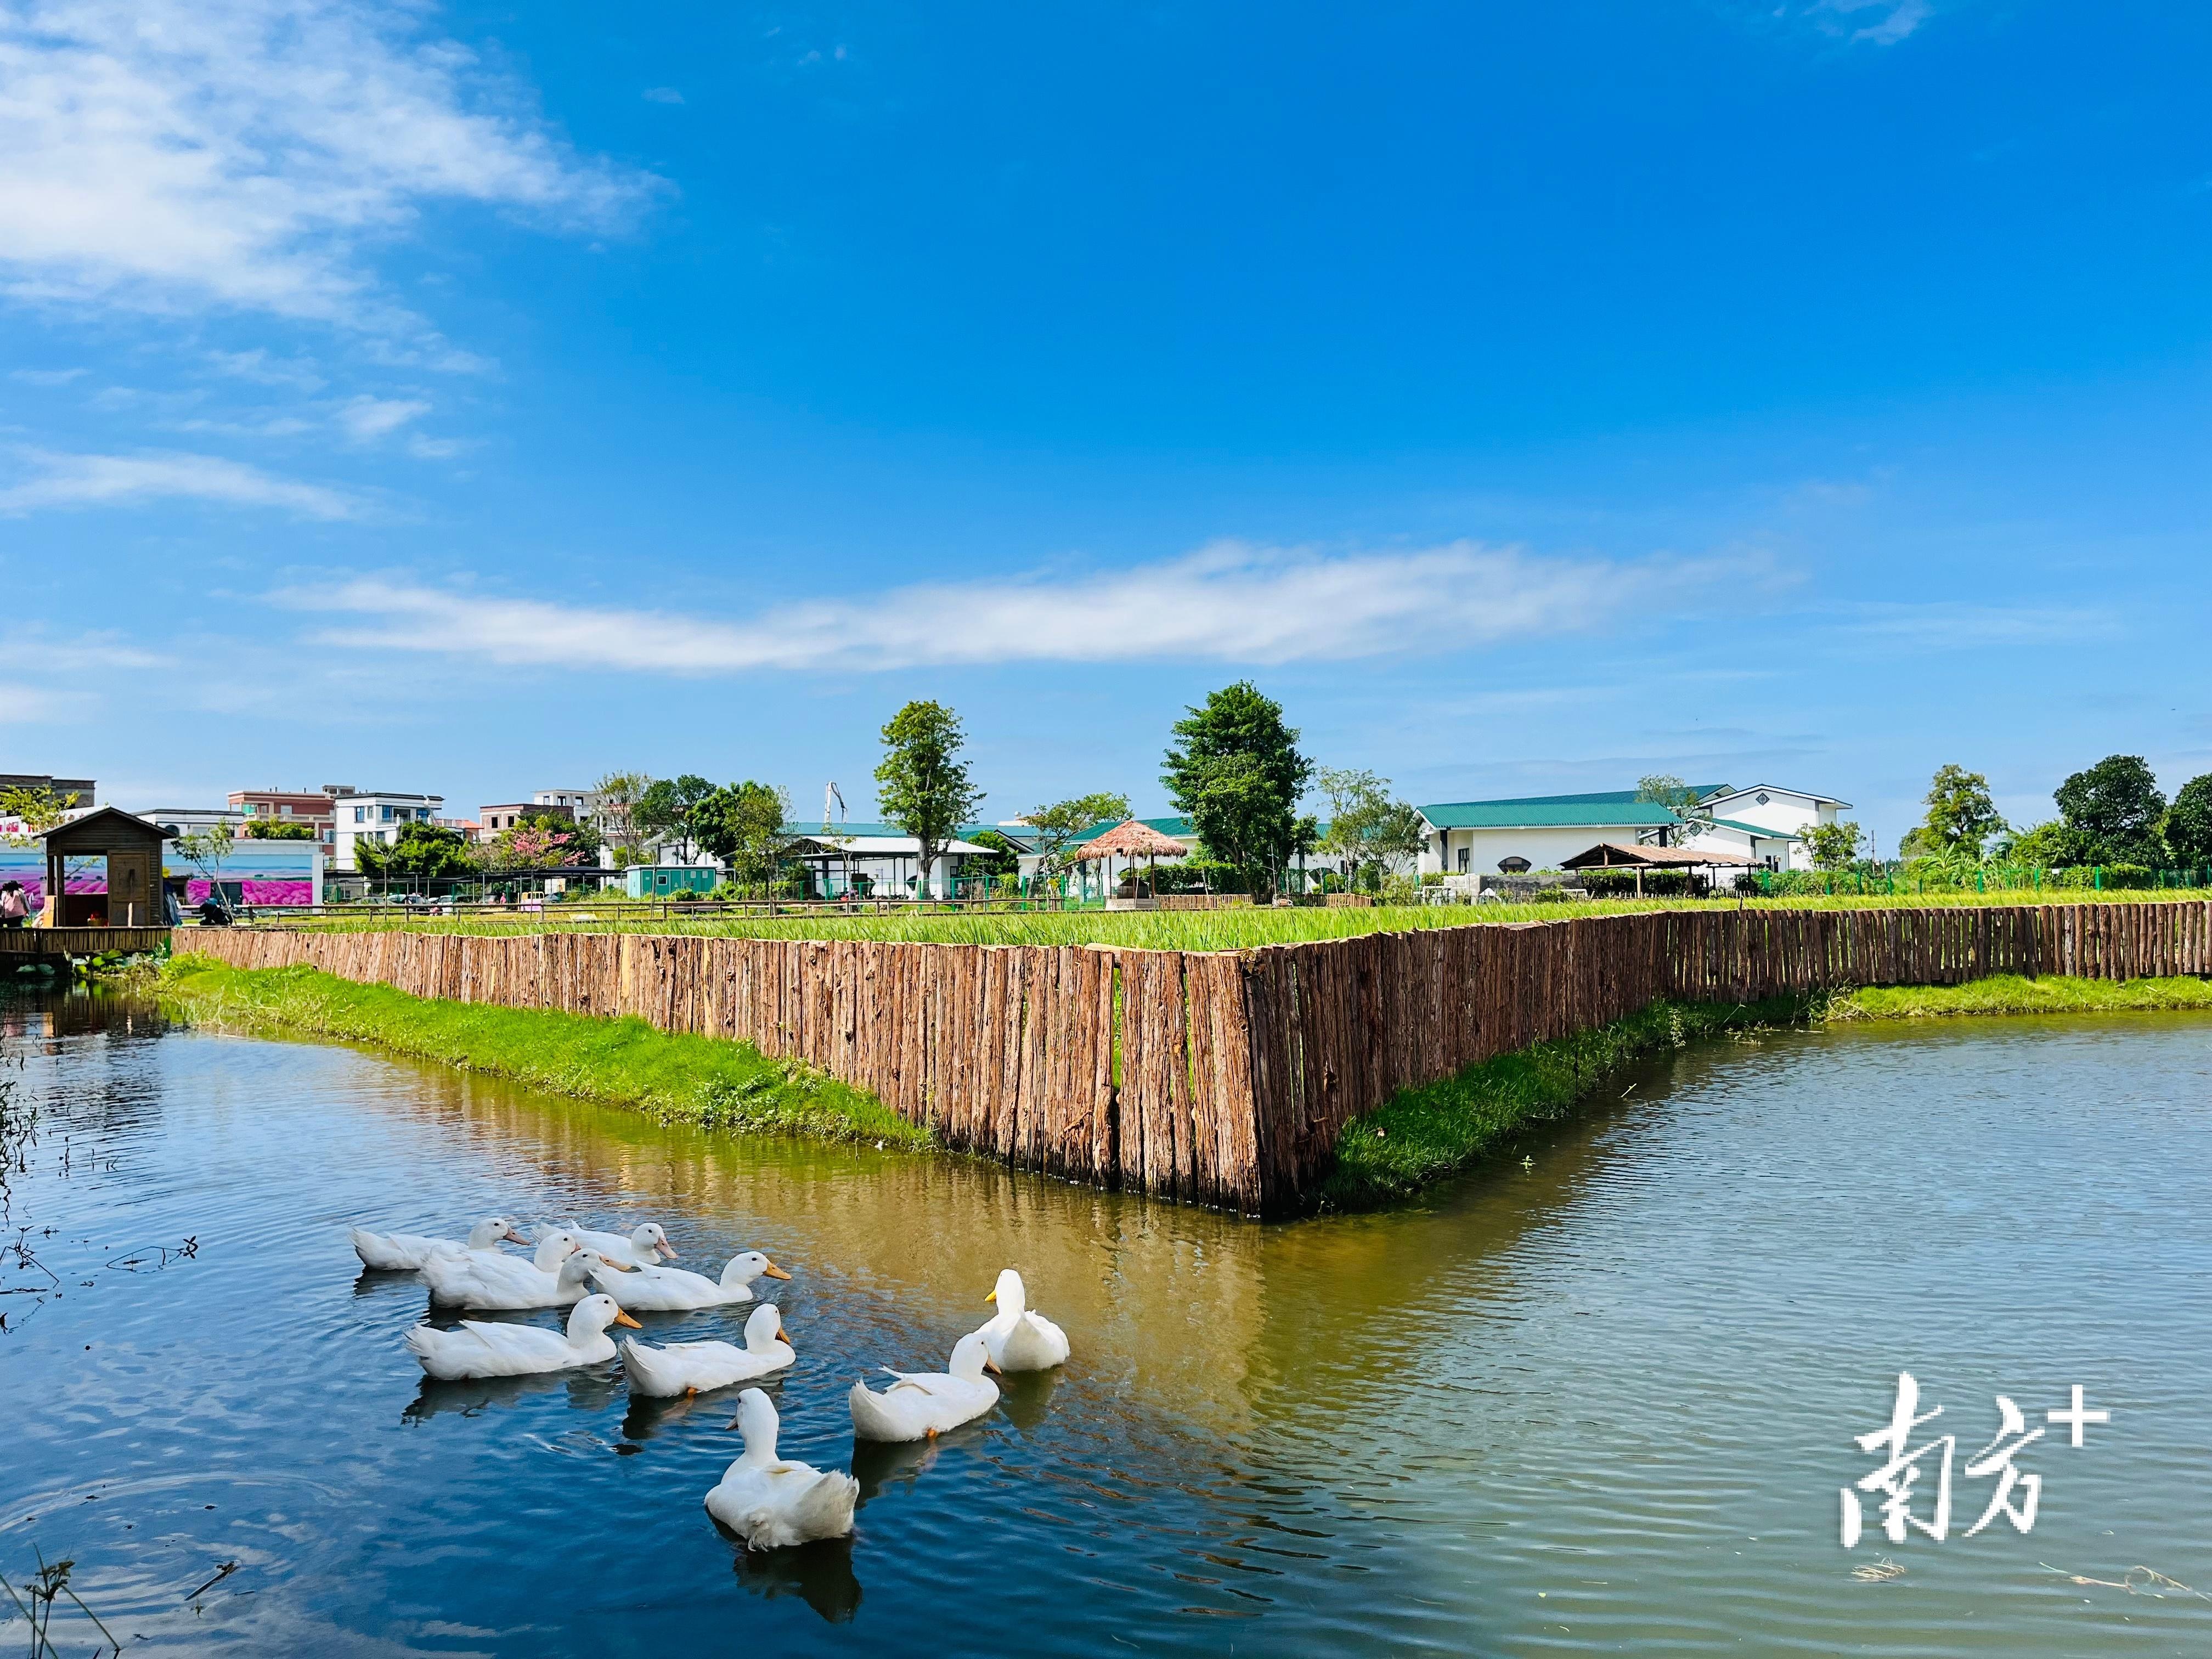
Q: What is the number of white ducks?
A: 10